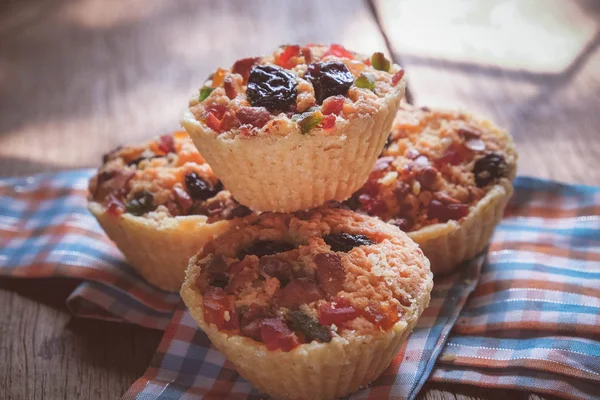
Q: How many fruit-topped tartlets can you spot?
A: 4